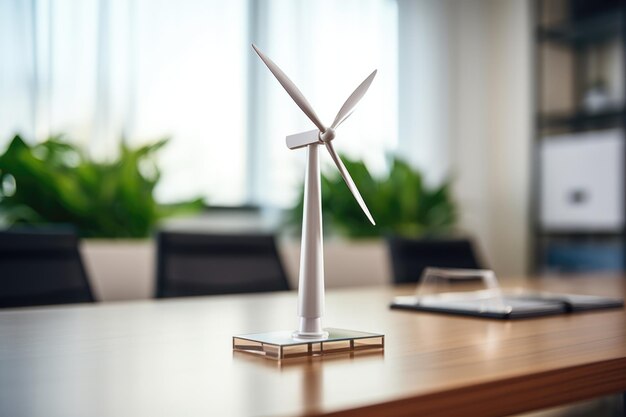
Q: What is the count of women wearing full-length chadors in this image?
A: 0